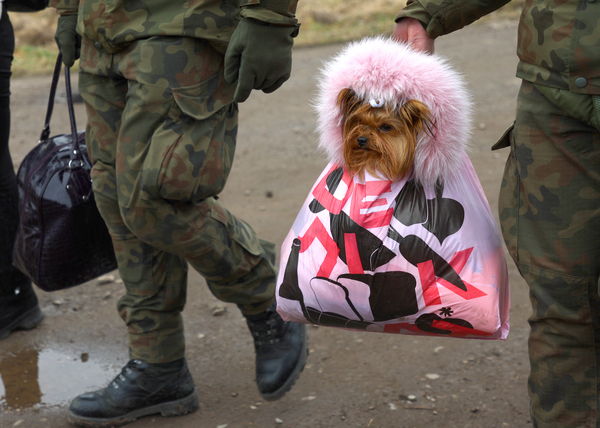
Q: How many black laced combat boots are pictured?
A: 2